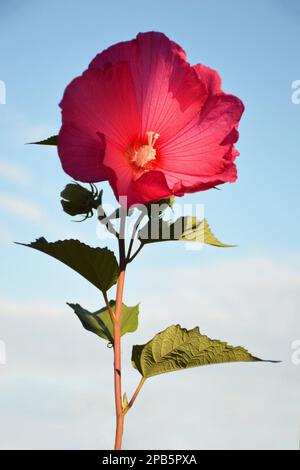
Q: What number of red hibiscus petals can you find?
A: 5